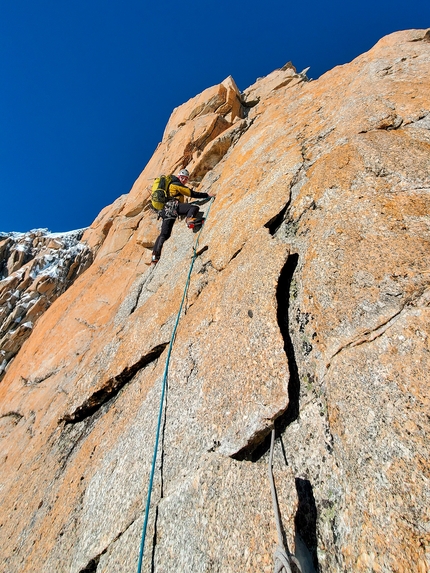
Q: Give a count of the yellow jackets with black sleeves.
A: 1